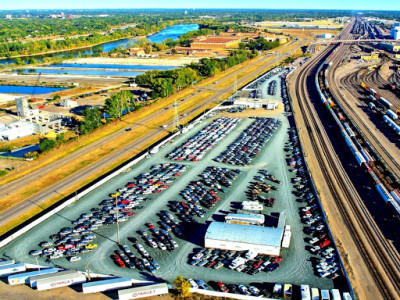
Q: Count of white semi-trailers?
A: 7